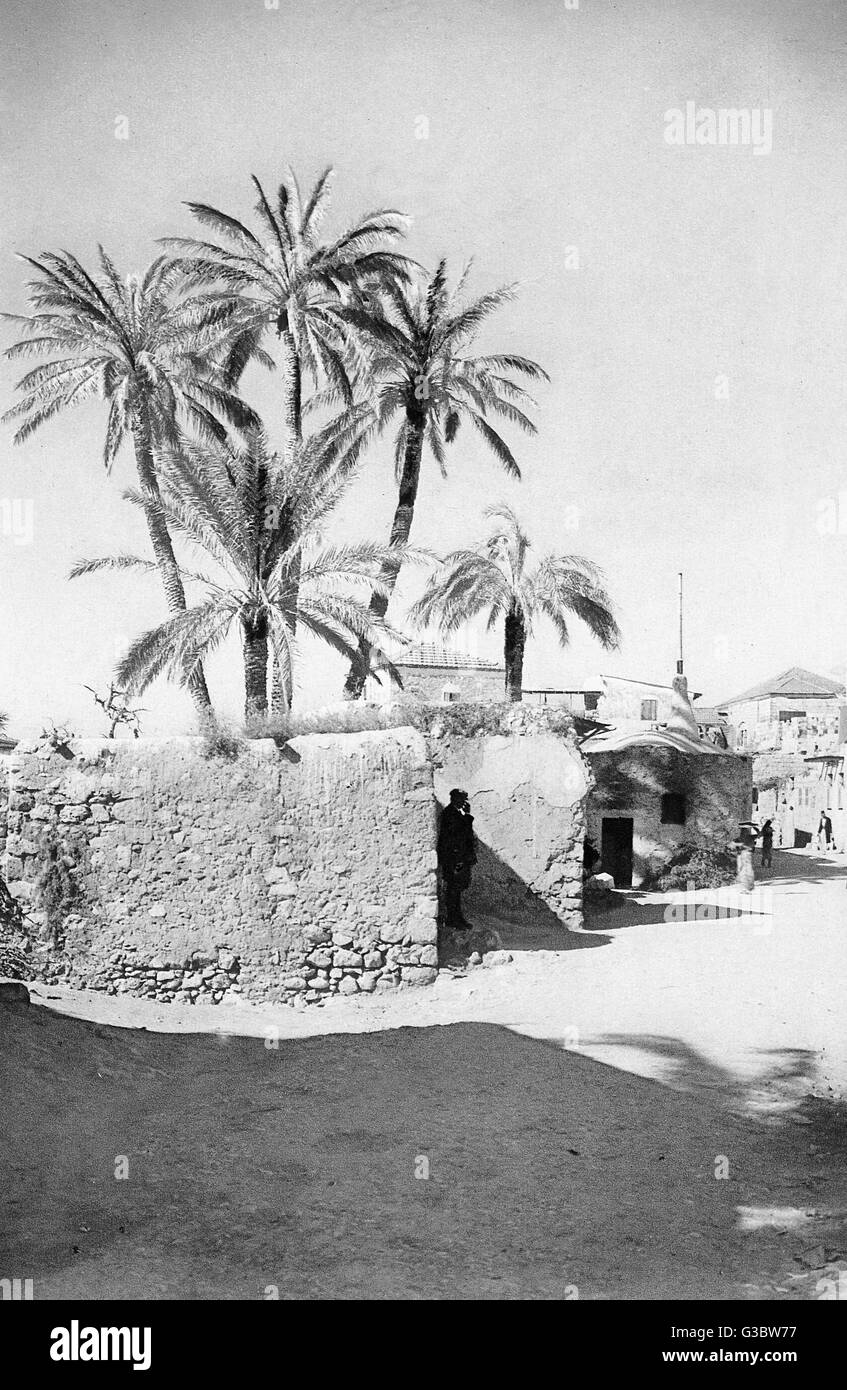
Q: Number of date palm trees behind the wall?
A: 5